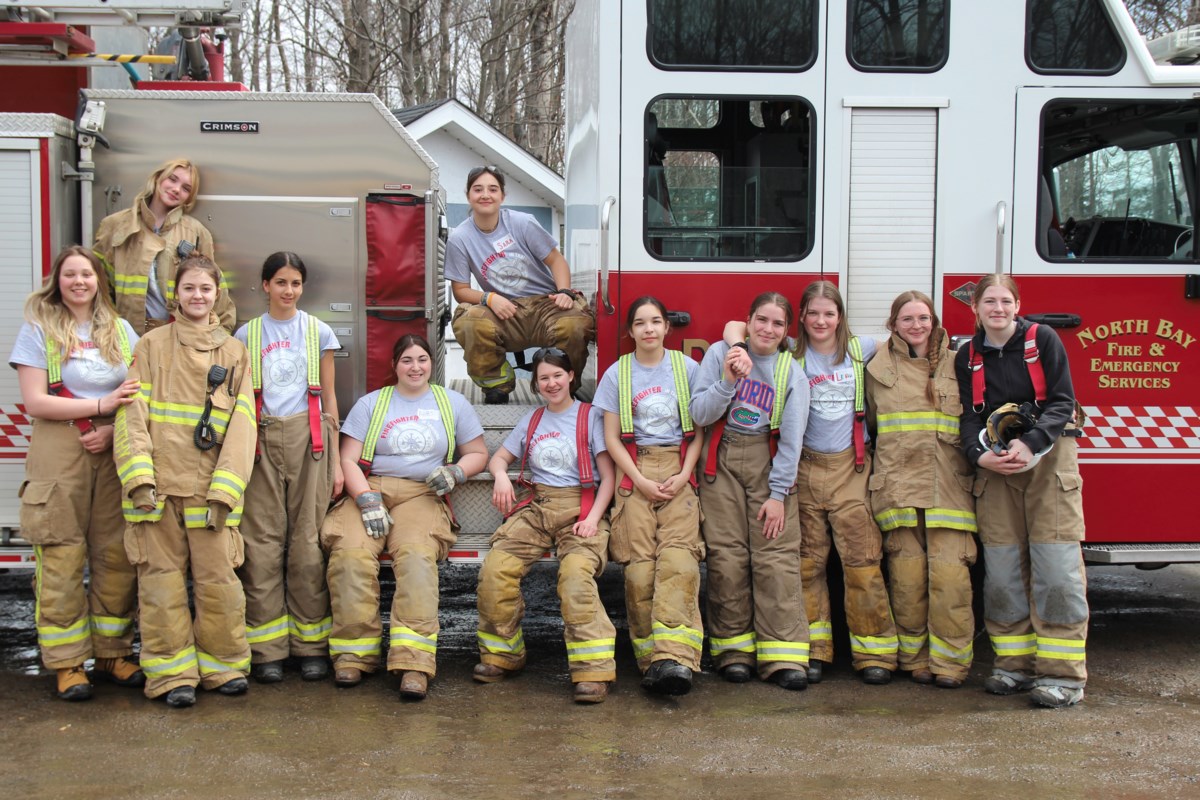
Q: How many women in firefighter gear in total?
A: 12